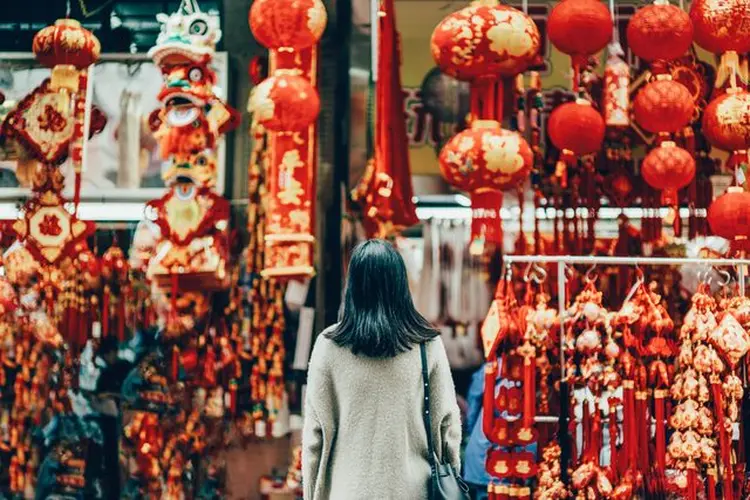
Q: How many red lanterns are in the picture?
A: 13